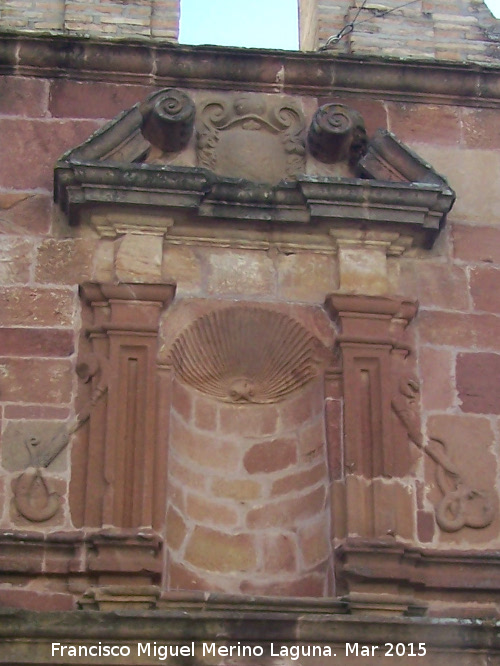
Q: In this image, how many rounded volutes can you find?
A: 2